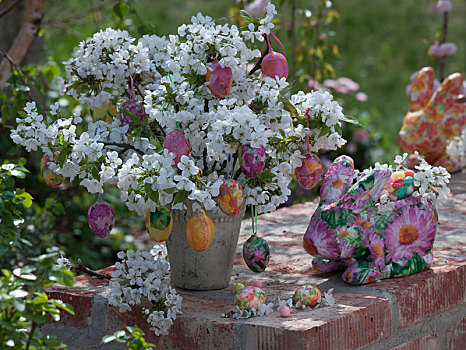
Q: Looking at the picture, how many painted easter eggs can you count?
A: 15